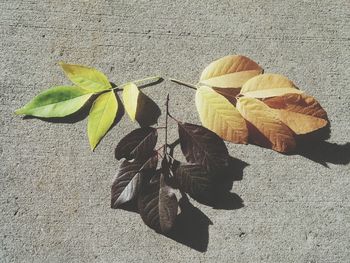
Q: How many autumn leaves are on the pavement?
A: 14